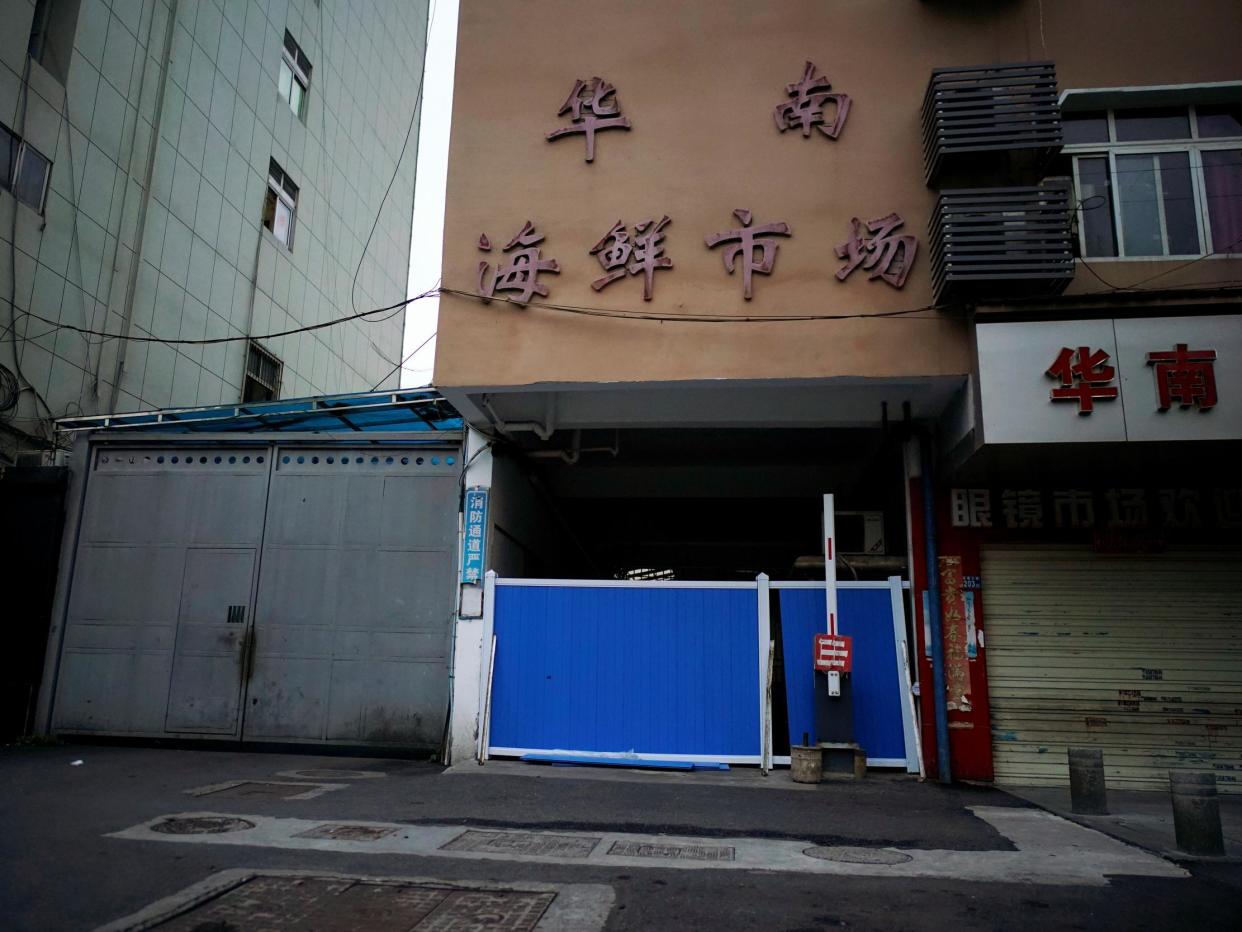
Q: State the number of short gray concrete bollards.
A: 2